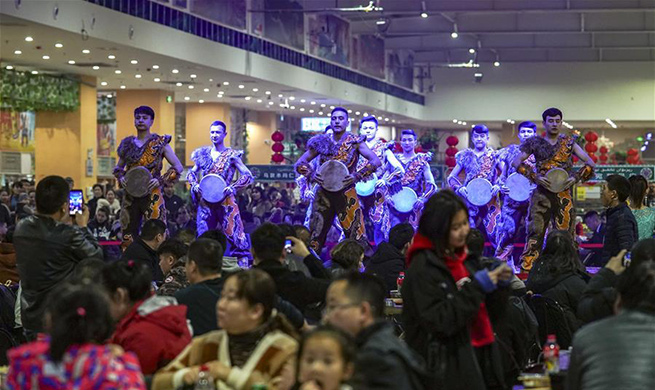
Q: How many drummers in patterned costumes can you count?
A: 8